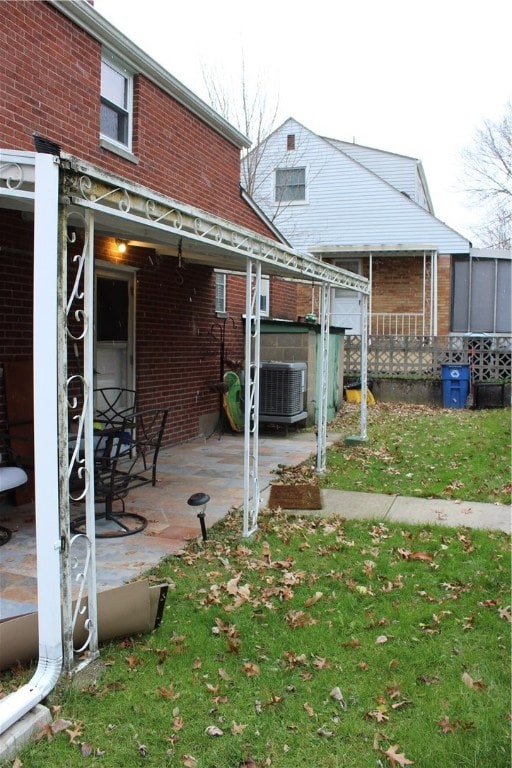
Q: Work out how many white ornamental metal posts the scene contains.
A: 4